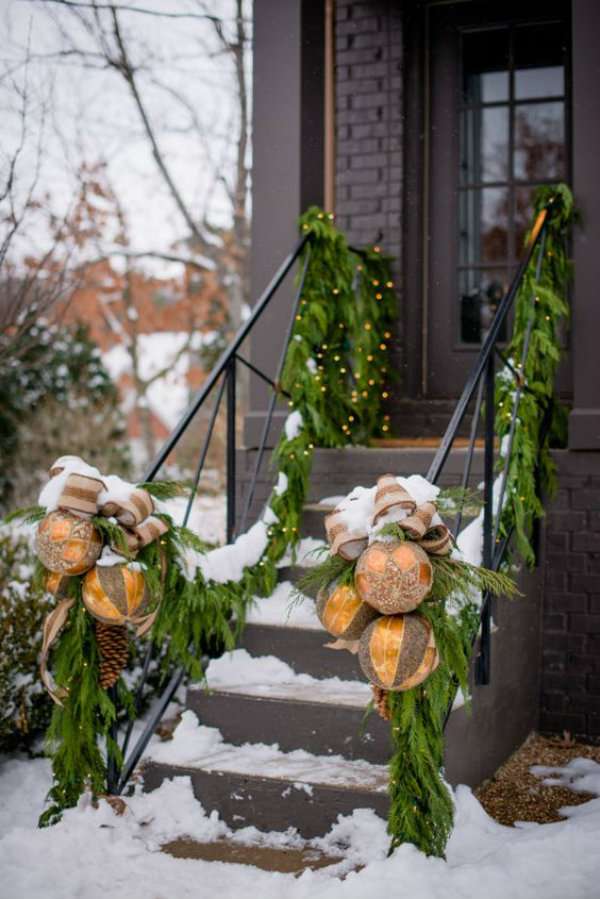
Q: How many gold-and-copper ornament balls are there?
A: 6